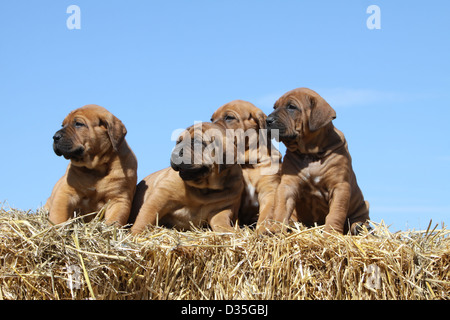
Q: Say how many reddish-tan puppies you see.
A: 4